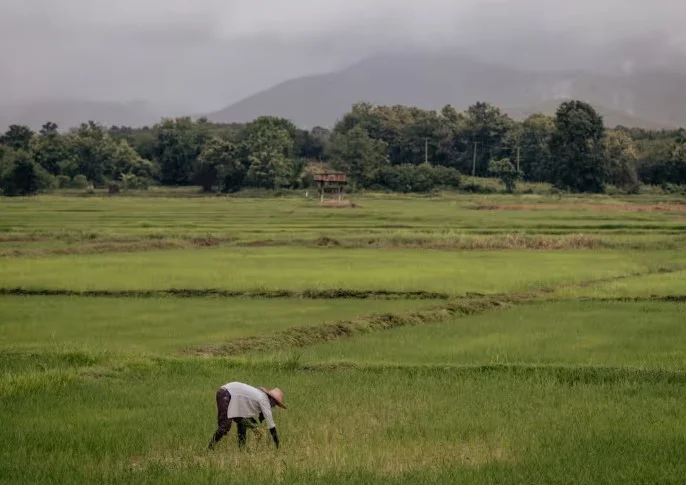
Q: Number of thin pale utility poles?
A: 3